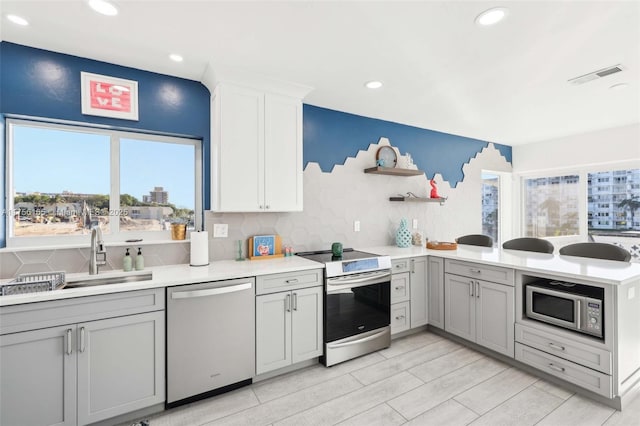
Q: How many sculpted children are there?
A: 0